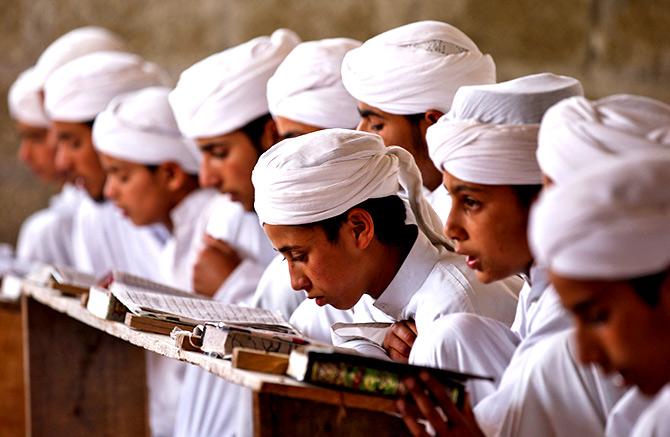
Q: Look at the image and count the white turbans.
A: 11